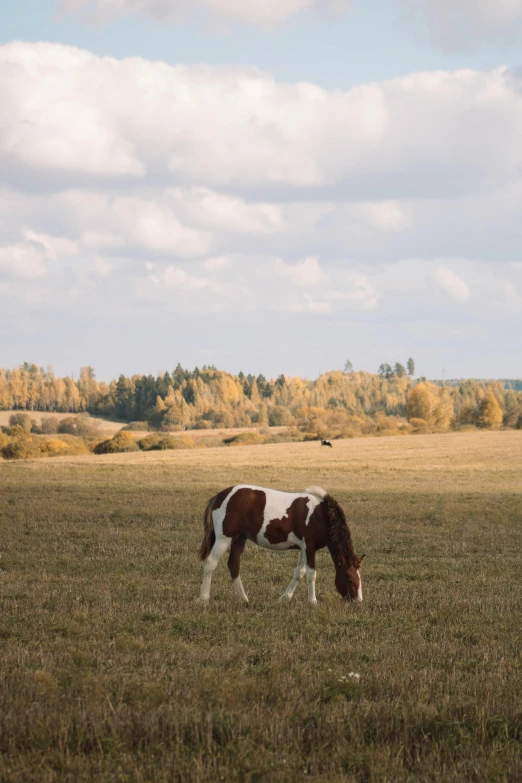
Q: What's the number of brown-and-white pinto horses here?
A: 1